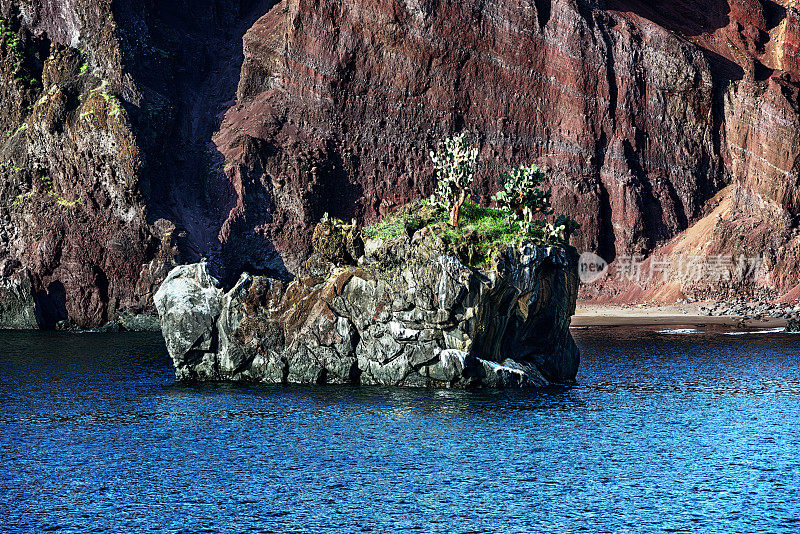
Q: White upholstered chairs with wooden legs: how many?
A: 0